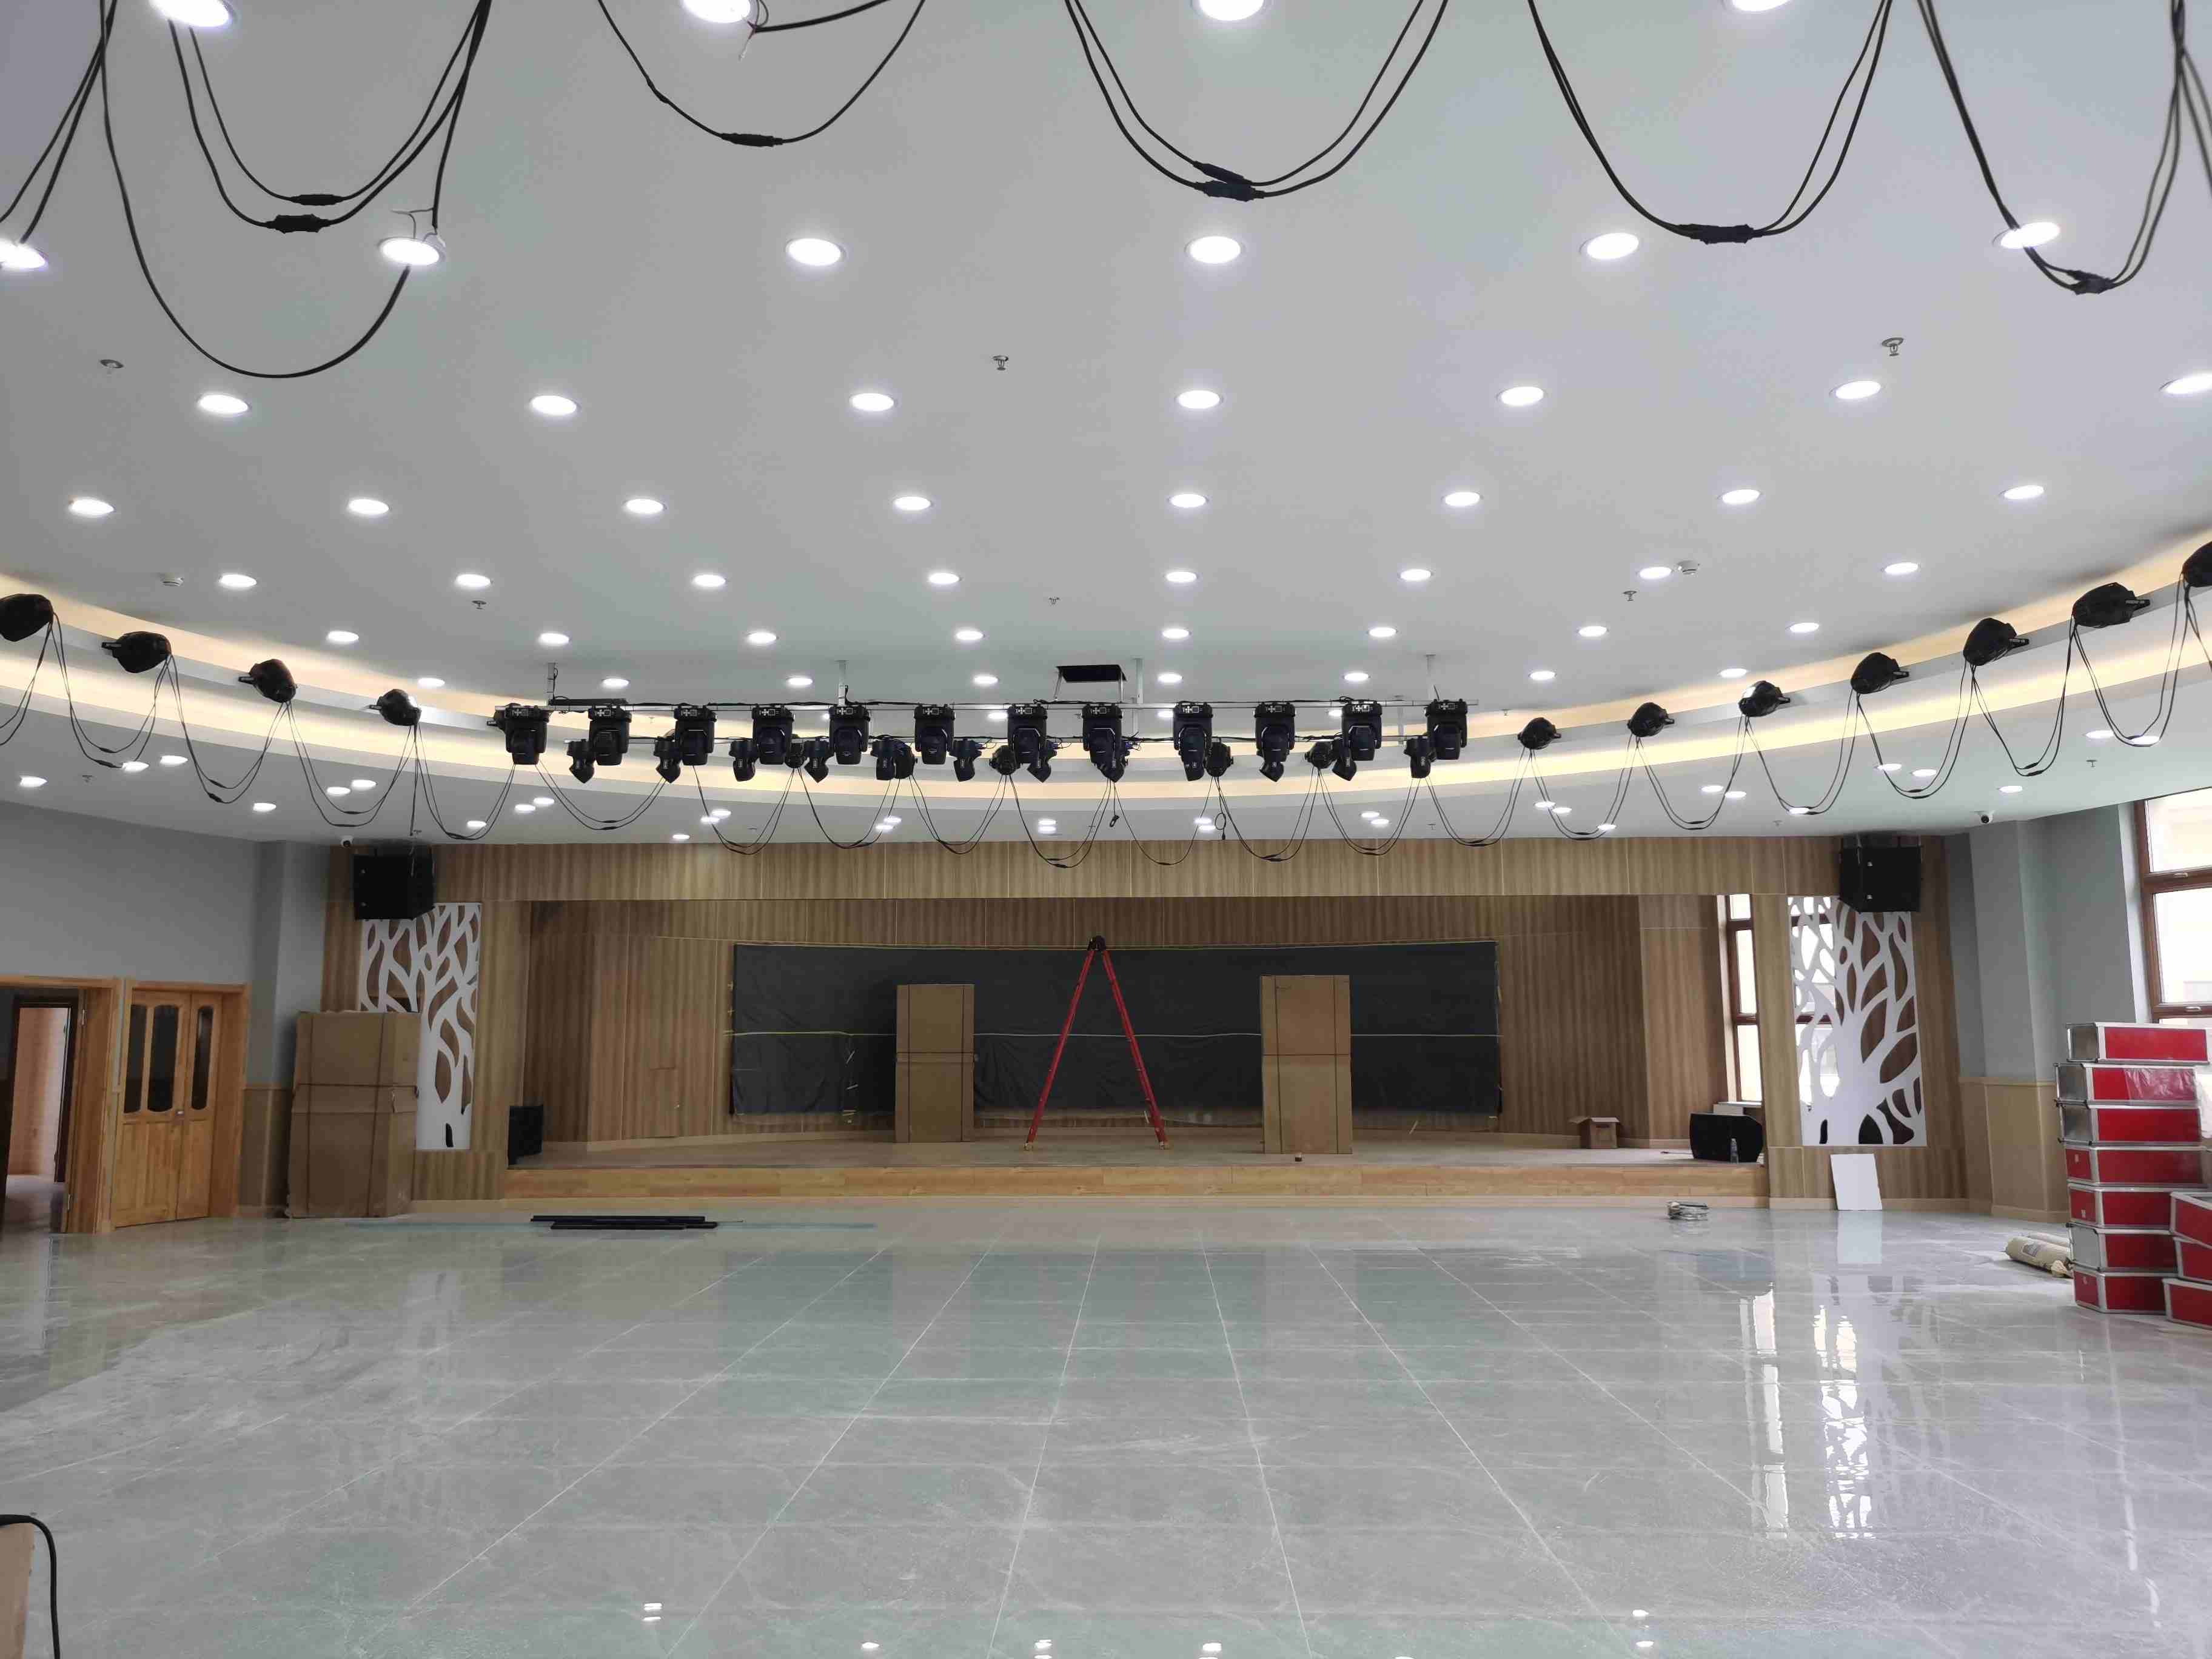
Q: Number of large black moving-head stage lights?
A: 12